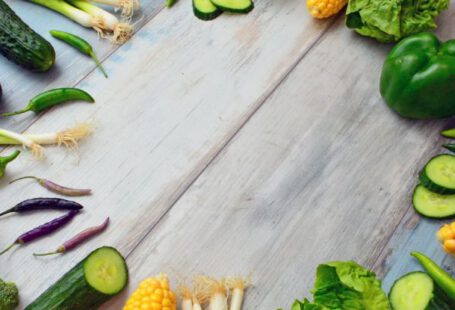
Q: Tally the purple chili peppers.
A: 4